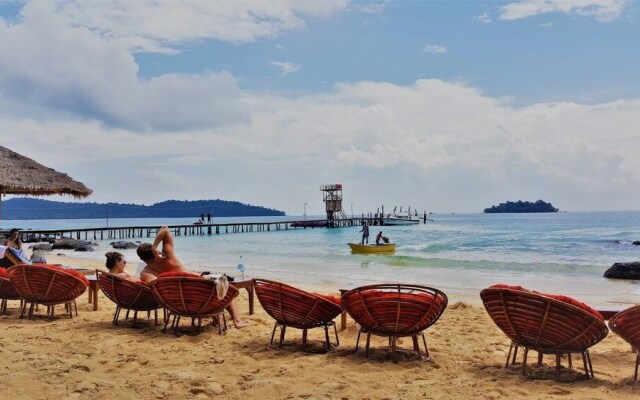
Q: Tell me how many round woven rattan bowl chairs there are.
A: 8